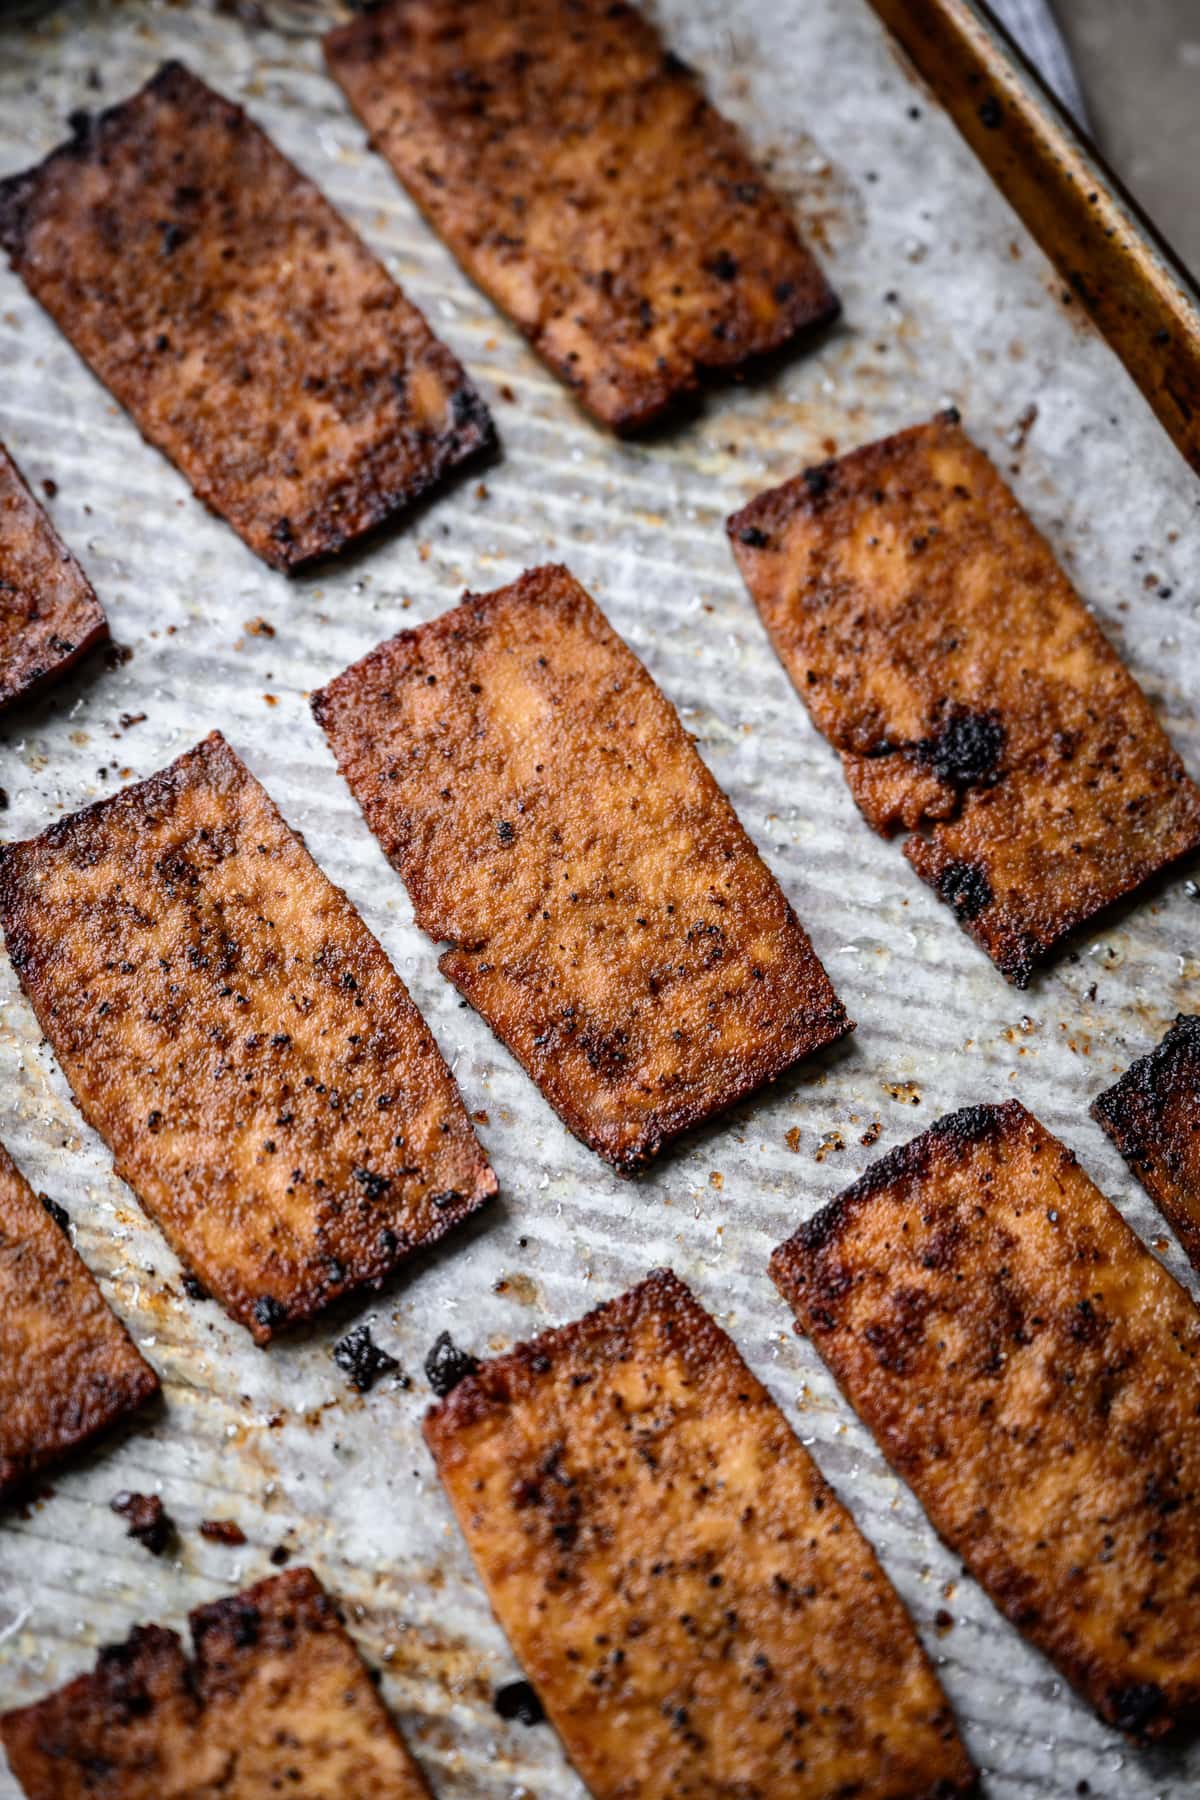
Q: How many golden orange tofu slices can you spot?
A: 11